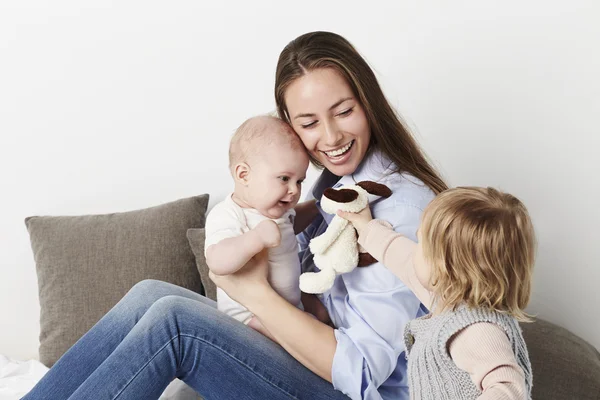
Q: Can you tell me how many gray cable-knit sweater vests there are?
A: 1